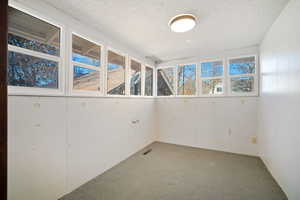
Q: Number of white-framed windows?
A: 9